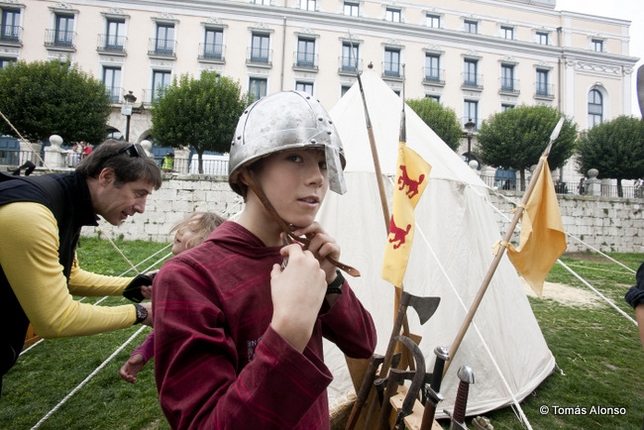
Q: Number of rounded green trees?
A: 5